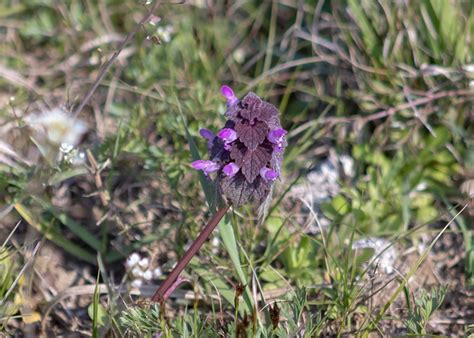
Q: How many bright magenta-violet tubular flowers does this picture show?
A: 7